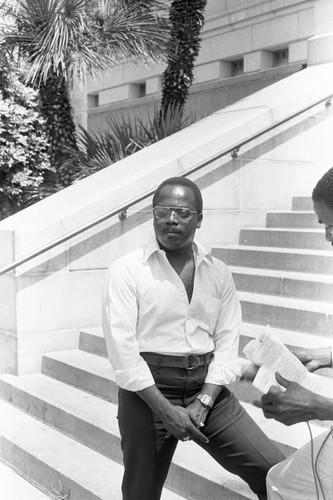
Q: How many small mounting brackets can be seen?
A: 3